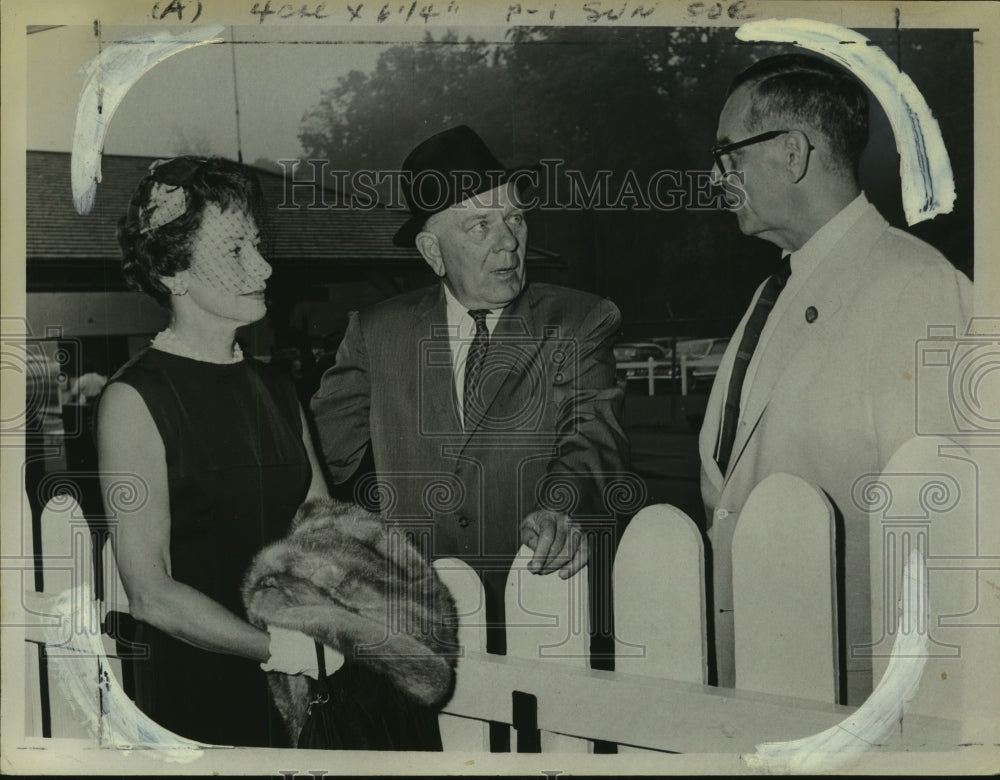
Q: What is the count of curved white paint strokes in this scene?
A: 4